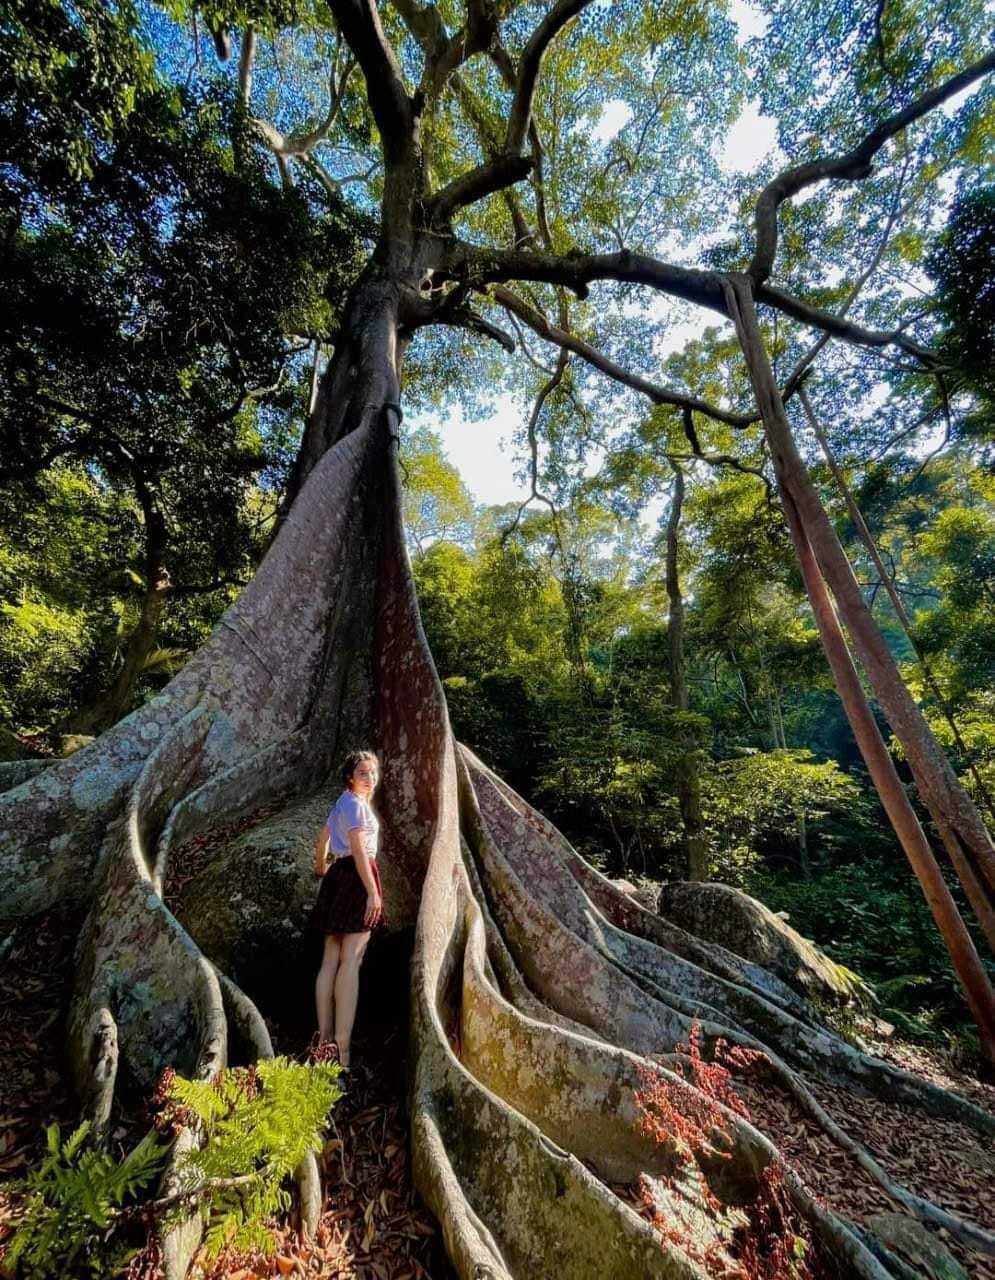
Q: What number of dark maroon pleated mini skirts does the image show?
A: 1